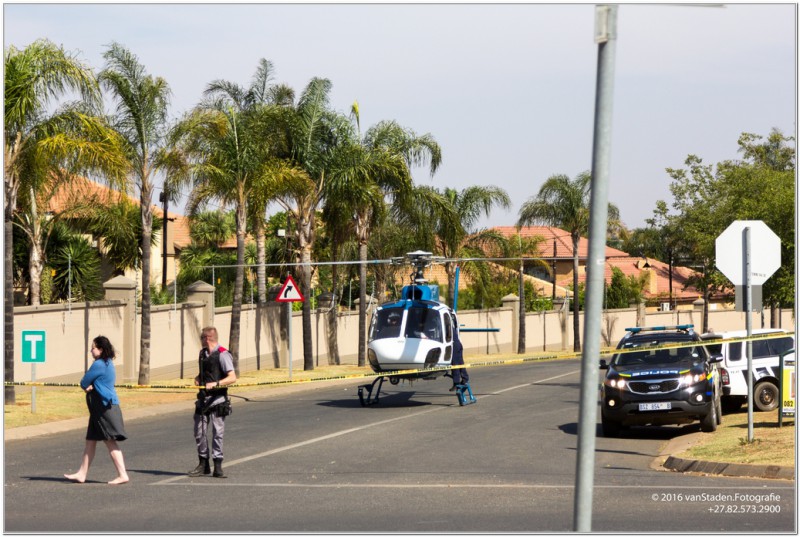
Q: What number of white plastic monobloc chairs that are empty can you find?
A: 0